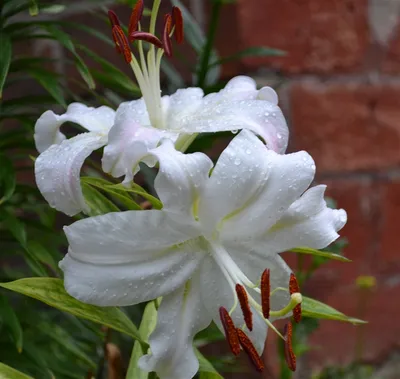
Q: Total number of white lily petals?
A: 12